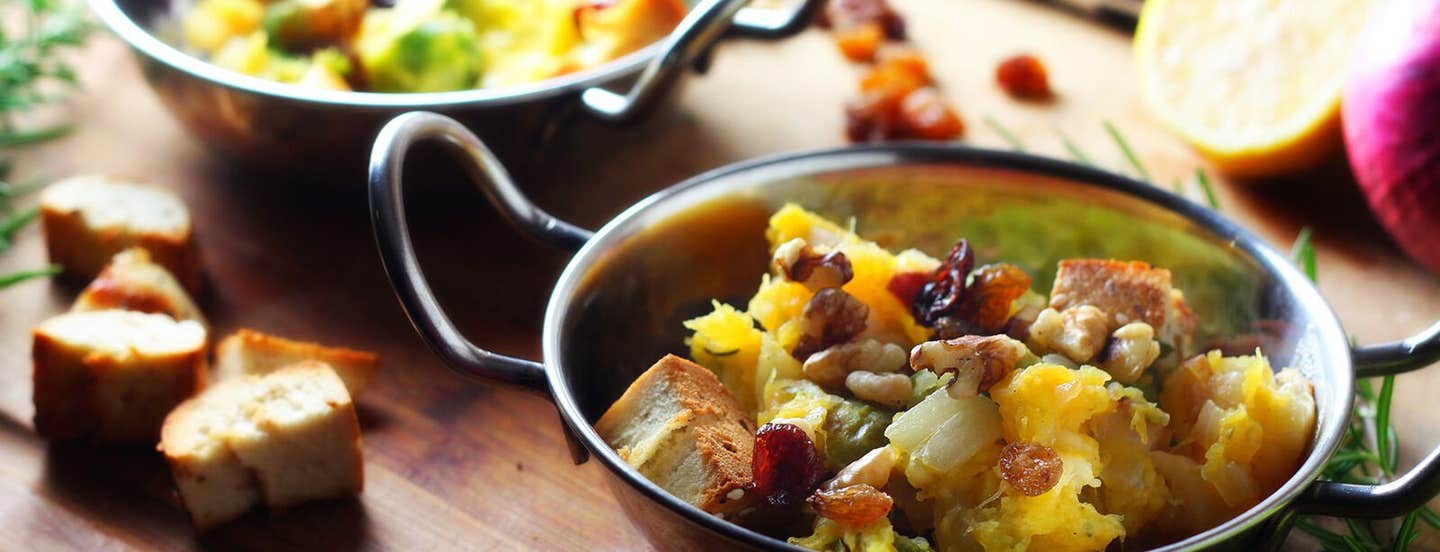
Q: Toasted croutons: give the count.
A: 7